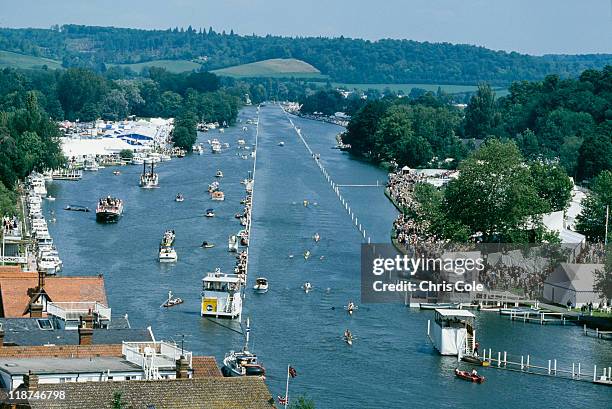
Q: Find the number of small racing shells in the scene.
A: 6